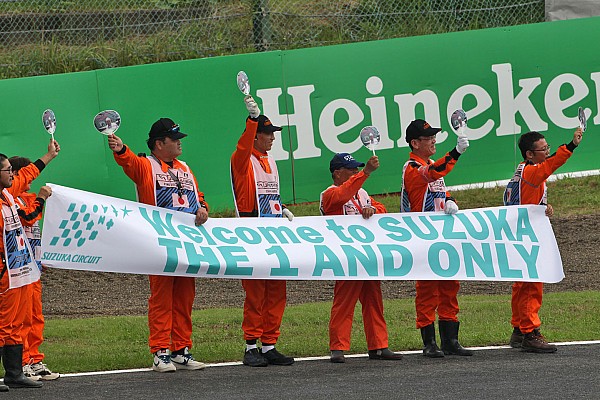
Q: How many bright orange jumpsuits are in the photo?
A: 7